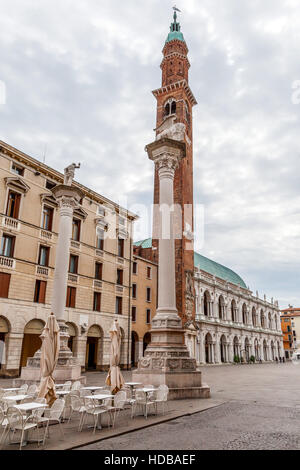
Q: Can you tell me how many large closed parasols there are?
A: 2